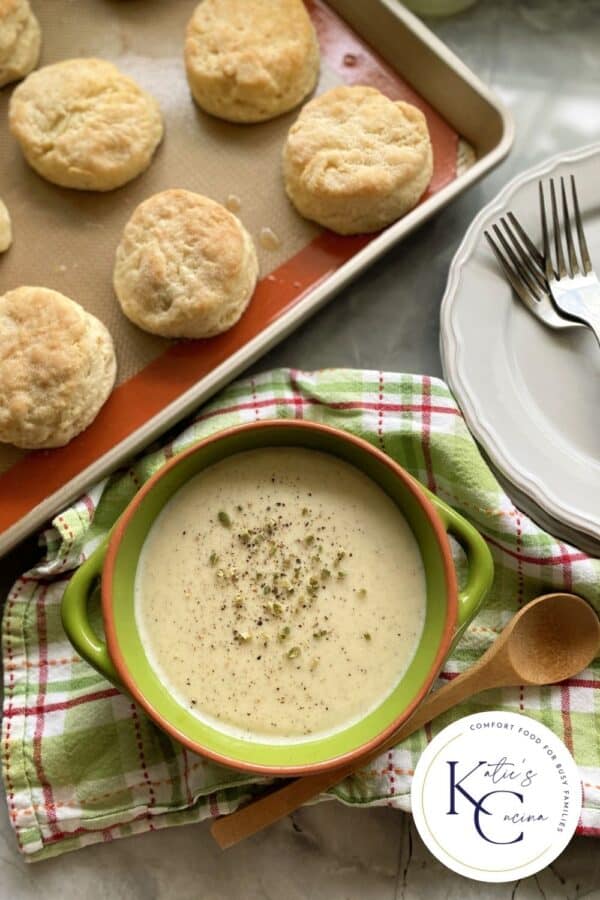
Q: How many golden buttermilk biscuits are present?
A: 7